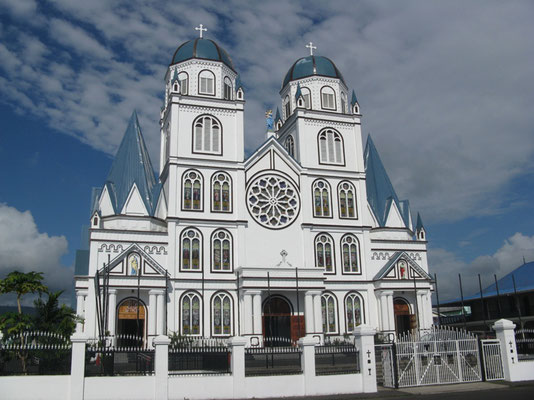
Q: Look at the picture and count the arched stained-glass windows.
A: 12